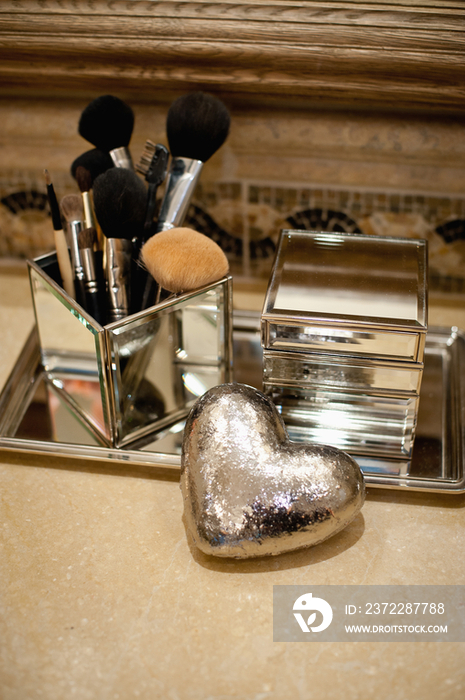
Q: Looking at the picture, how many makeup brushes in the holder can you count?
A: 10